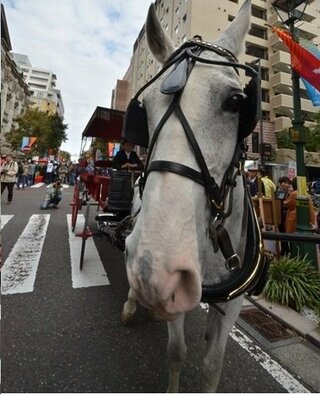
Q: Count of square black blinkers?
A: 2